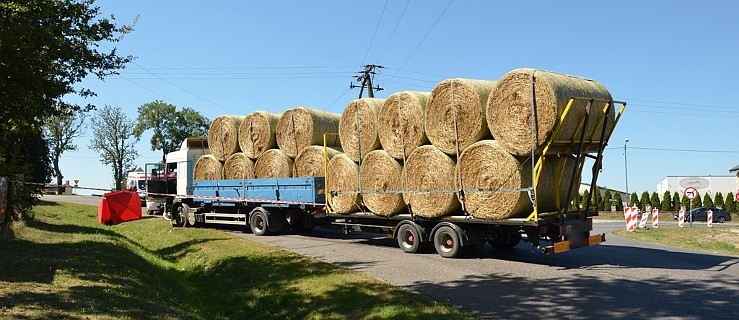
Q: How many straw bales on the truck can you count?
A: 15